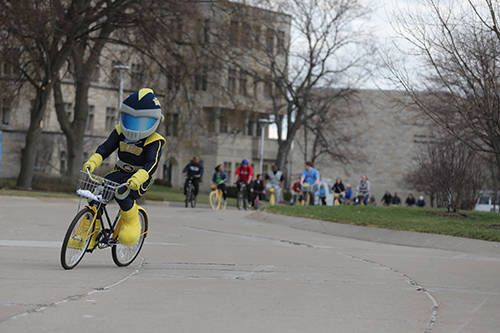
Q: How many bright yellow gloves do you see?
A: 2